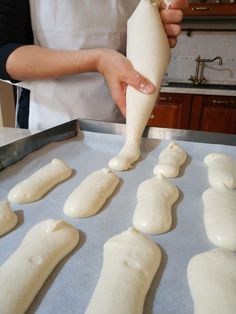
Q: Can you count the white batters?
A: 11